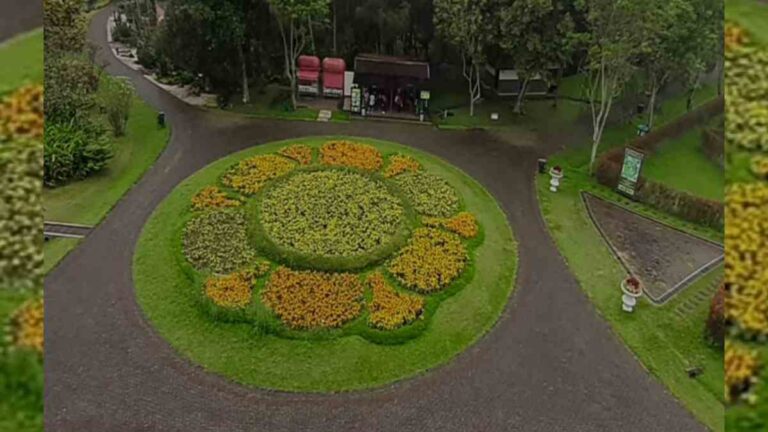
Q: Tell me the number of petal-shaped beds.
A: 12